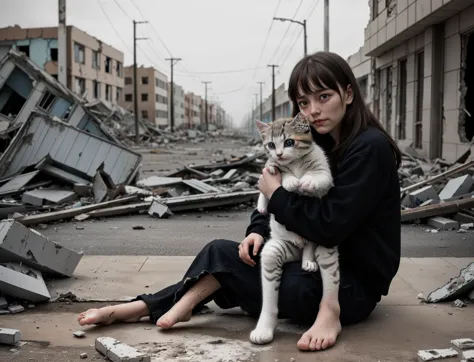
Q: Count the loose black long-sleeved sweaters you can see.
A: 1